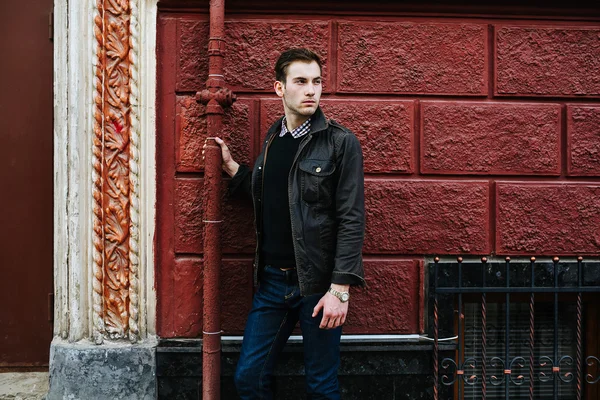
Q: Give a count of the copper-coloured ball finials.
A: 7